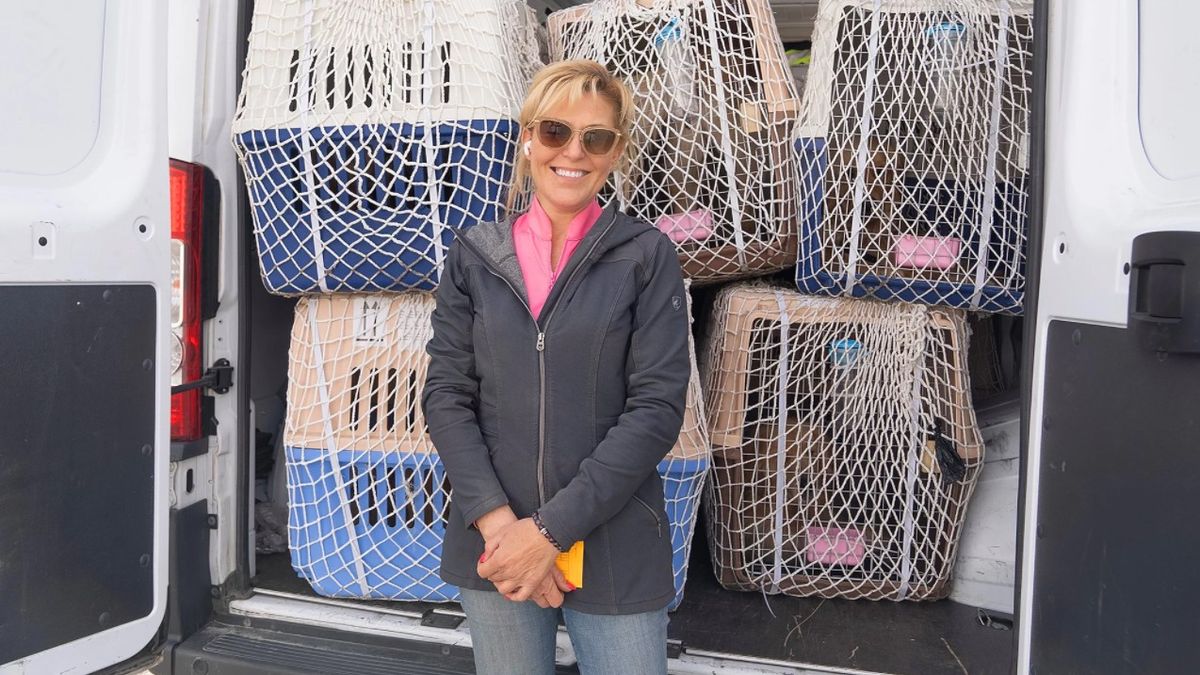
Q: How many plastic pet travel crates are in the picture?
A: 5